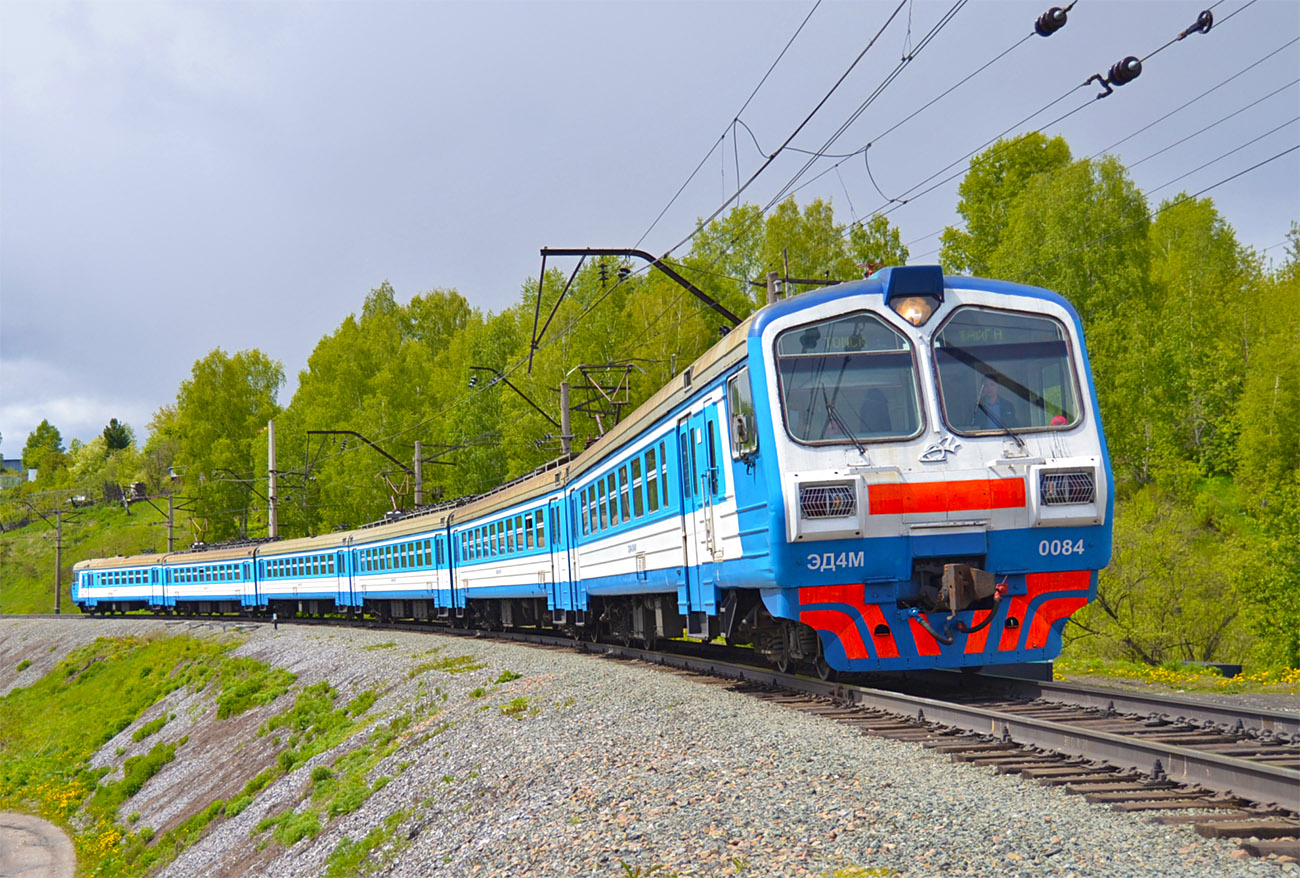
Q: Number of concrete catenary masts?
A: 6